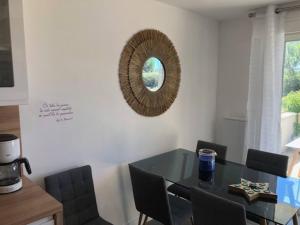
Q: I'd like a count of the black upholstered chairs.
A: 5